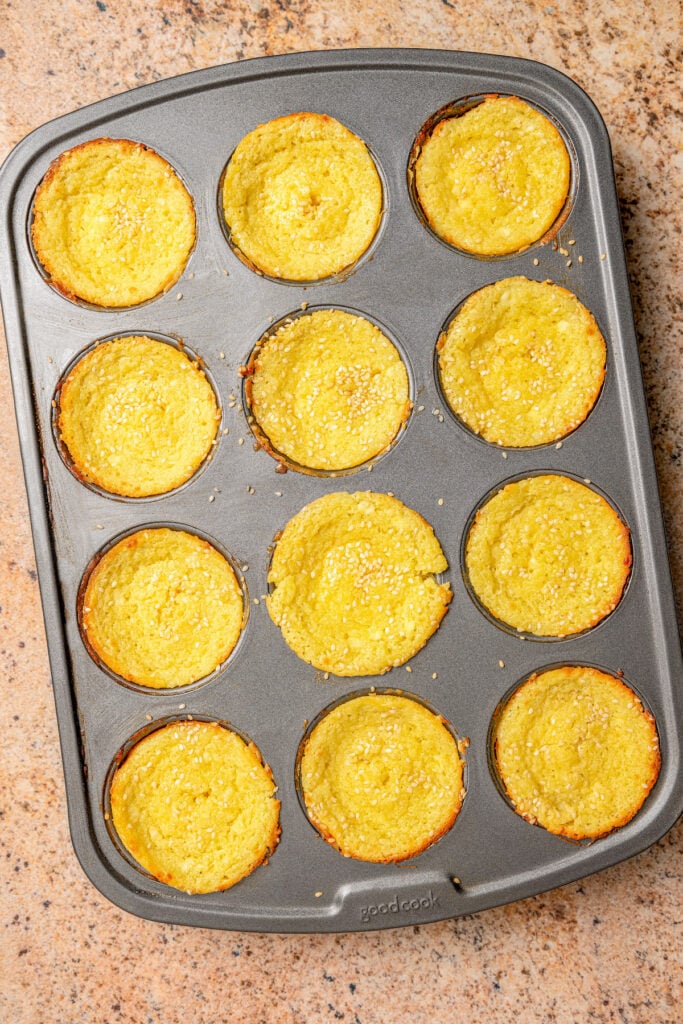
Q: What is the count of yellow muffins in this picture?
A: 12